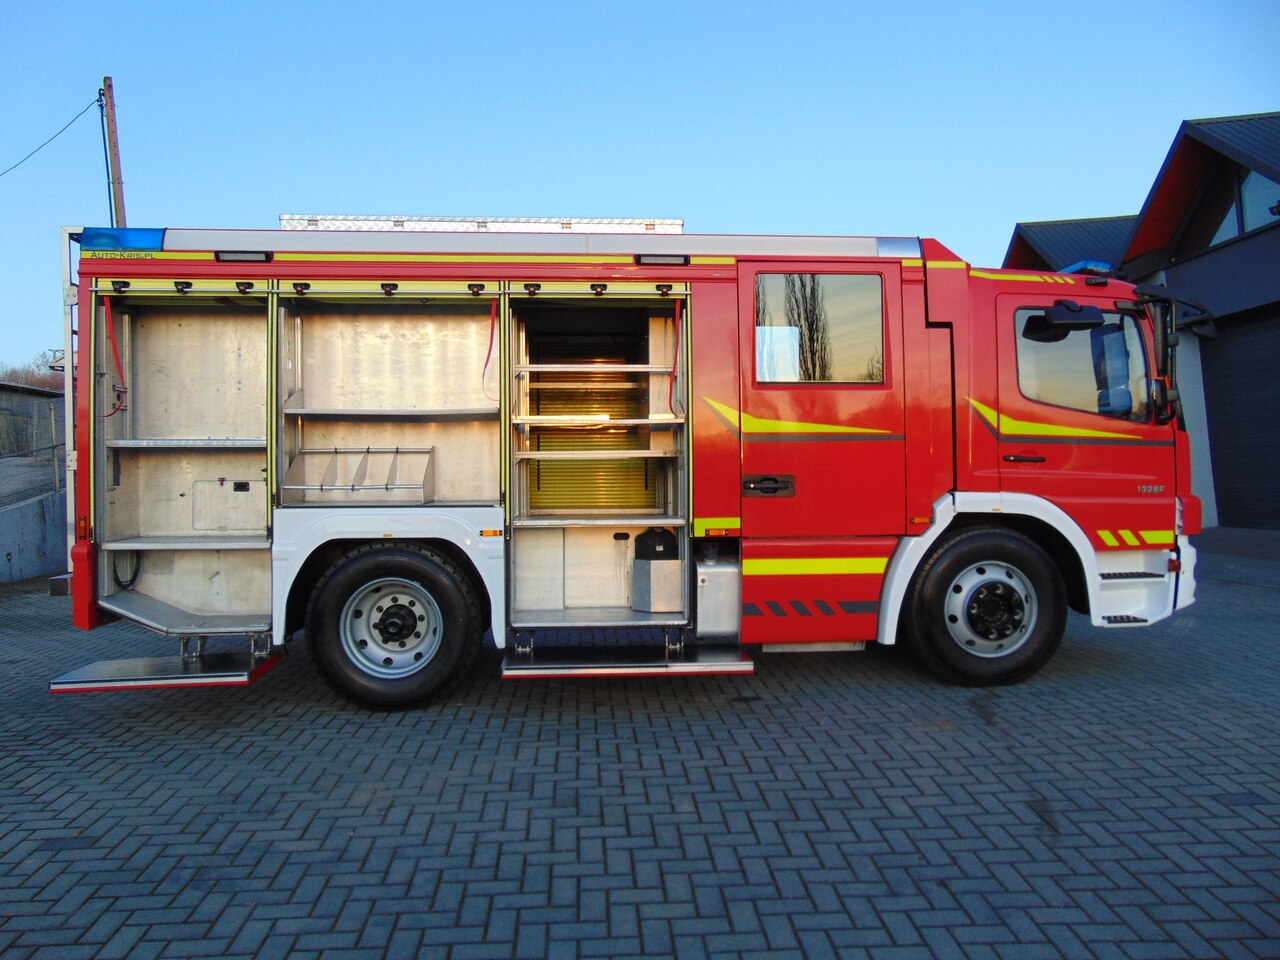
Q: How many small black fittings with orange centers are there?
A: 9